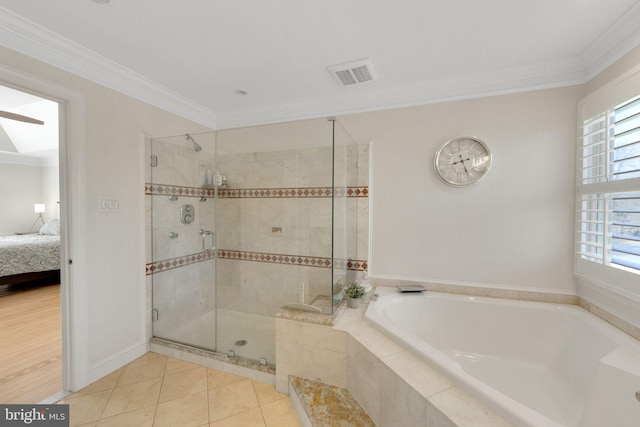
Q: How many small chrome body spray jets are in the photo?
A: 4